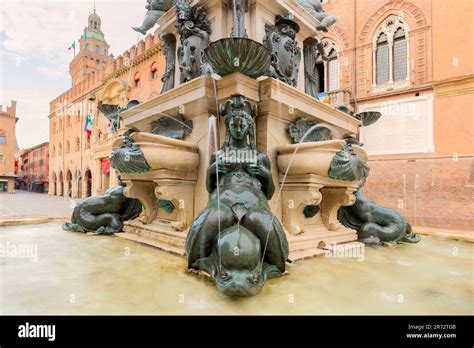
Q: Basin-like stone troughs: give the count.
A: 2